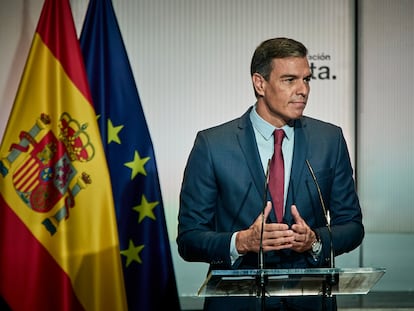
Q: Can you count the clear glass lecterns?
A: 1